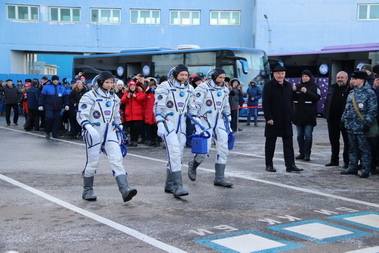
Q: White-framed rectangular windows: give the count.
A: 7